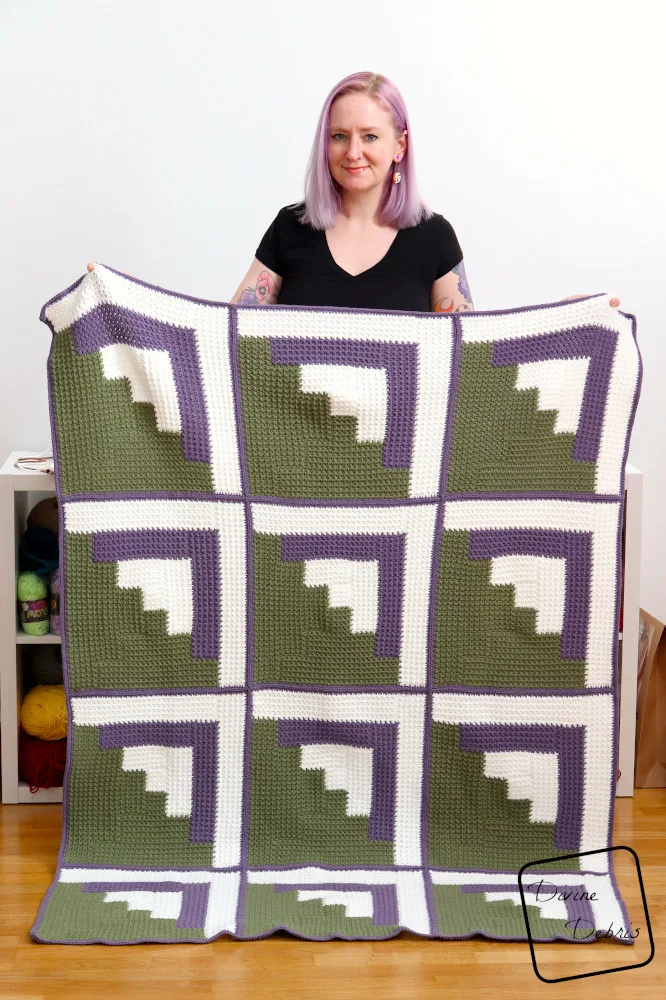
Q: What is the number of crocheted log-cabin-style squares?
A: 12